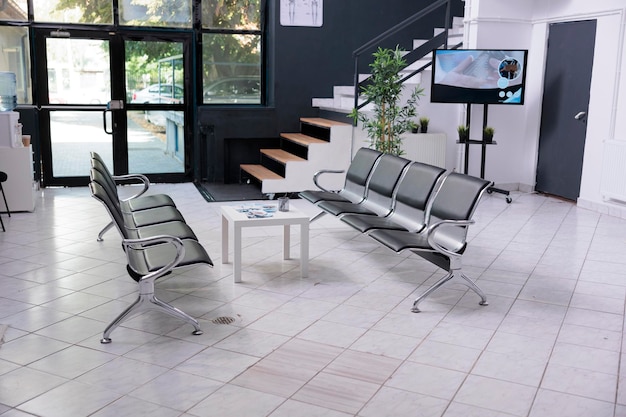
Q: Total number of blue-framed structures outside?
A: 1